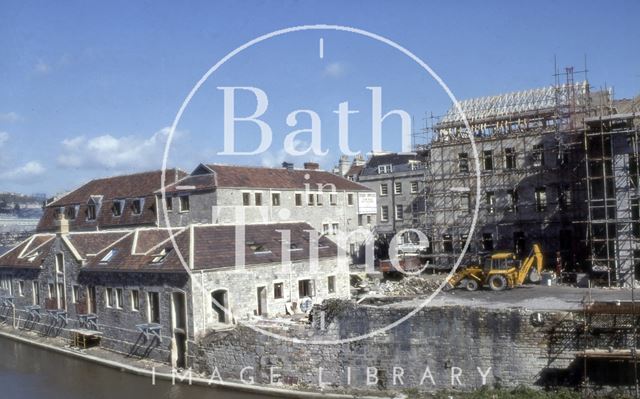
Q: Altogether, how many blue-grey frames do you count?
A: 5